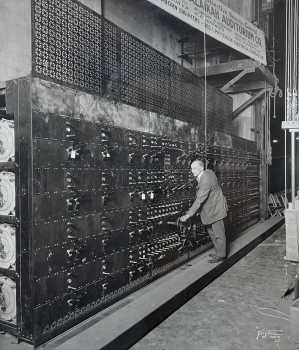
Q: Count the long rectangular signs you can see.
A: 1